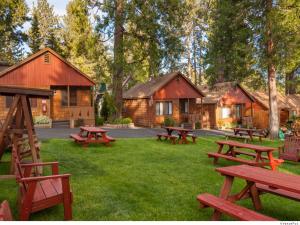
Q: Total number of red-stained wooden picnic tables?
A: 5